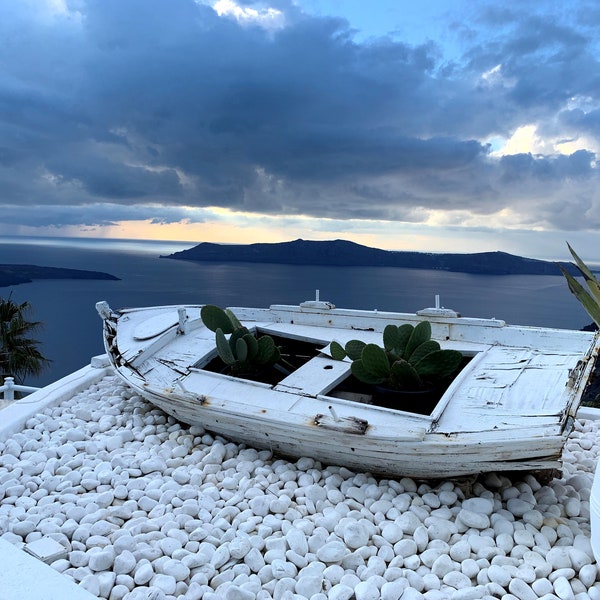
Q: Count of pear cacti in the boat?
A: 2